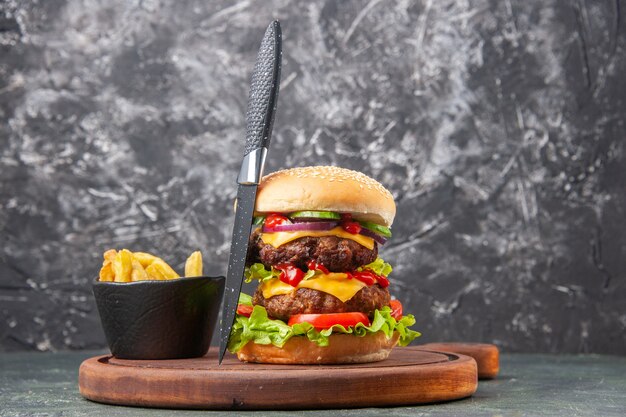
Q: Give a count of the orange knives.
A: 0